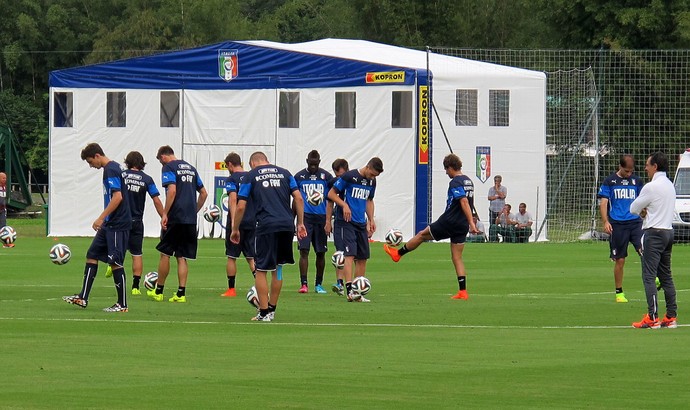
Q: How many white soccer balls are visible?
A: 9